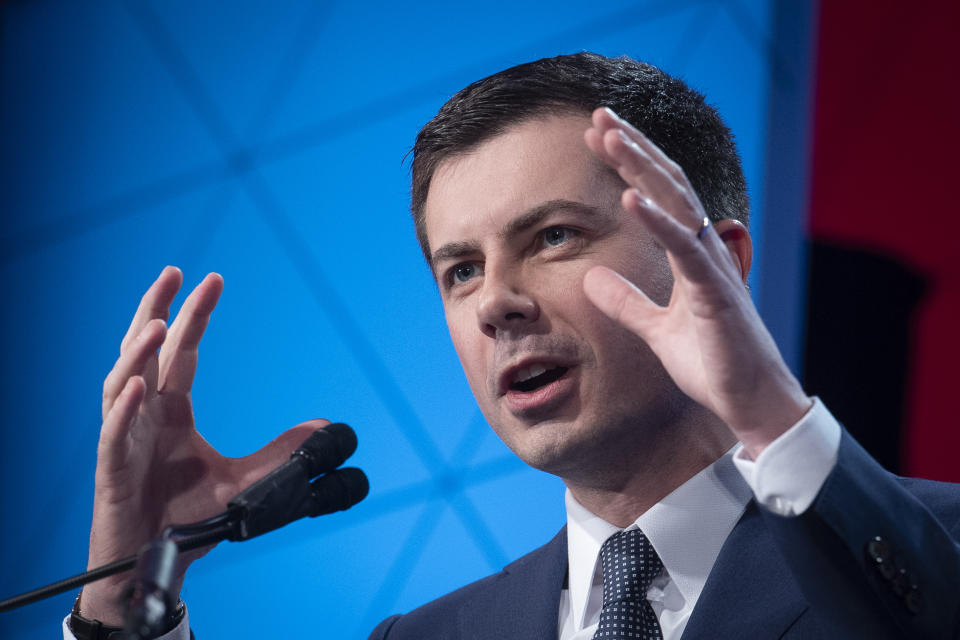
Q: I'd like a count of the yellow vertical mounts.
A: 0